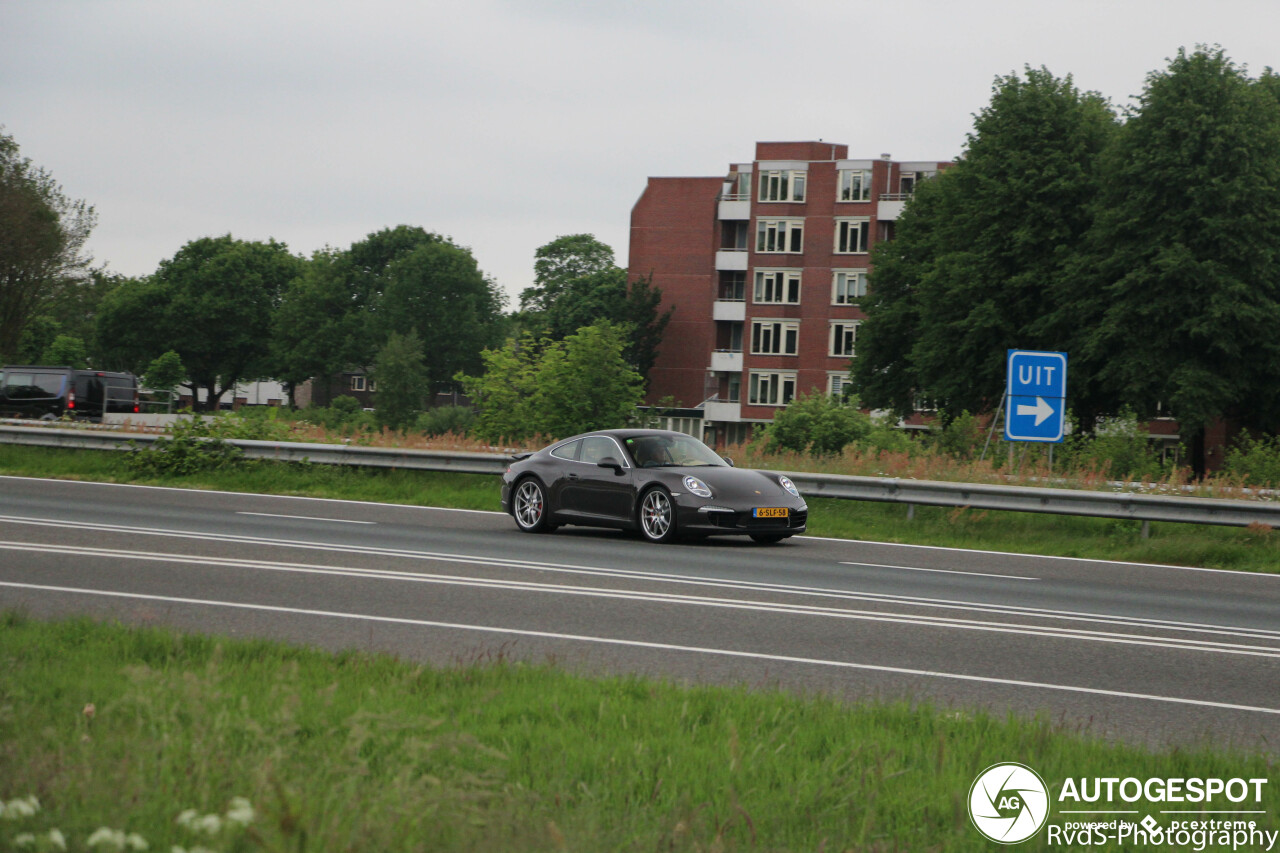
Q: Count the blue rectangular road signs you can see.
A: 1